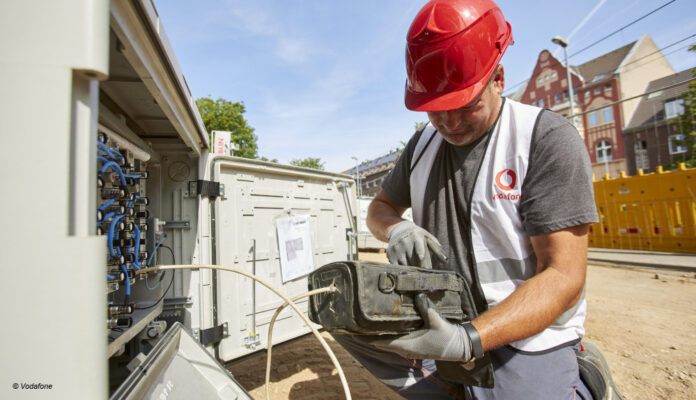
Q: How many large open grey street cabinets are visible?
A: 1